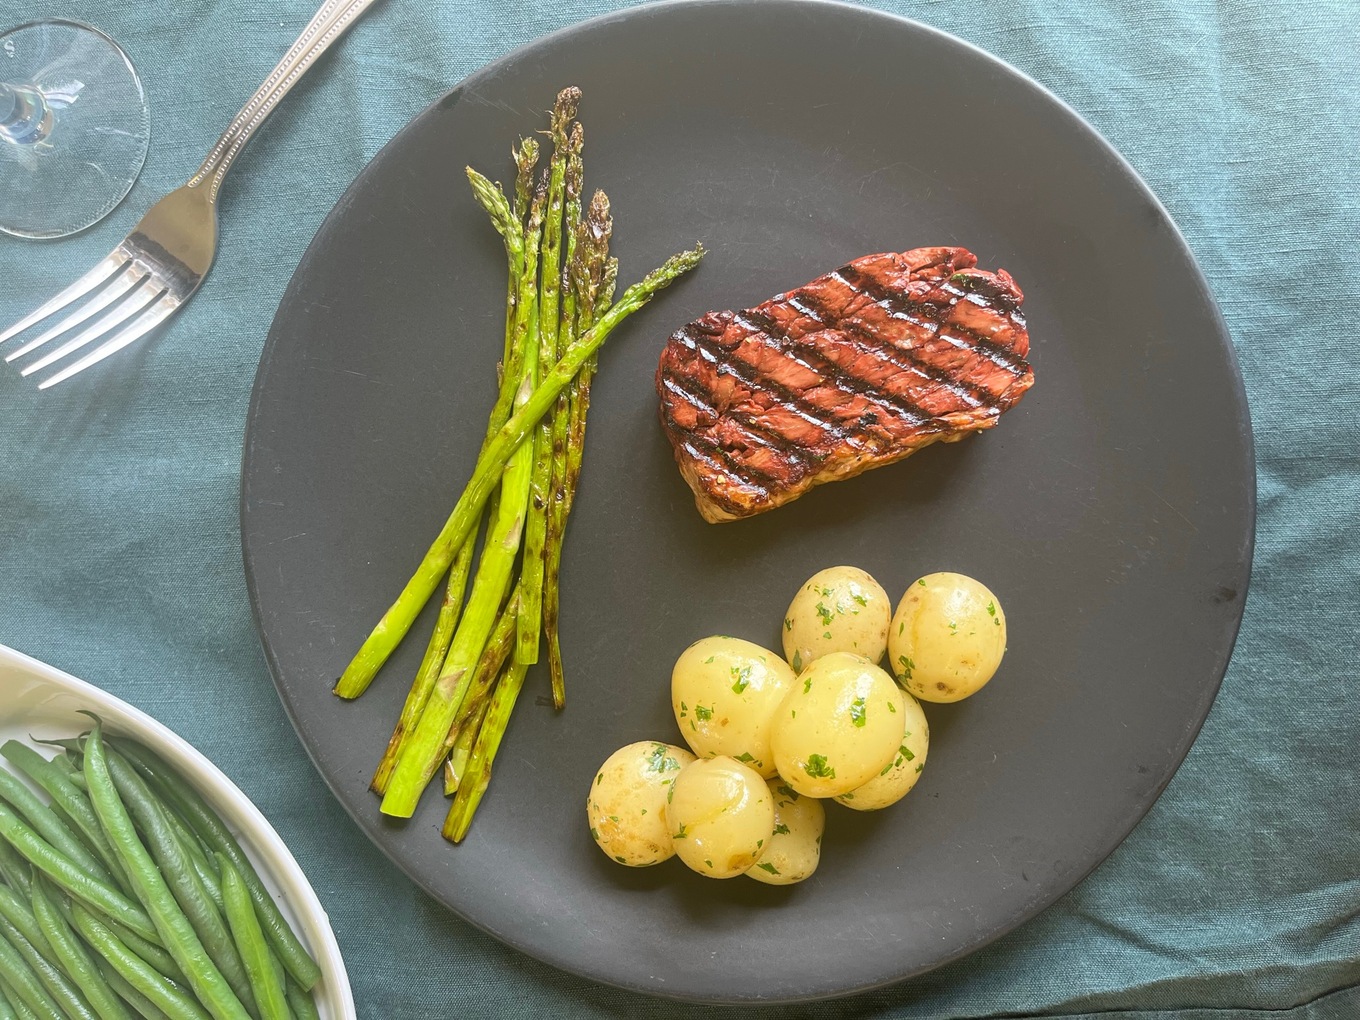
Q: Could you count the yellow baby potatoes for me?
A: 8